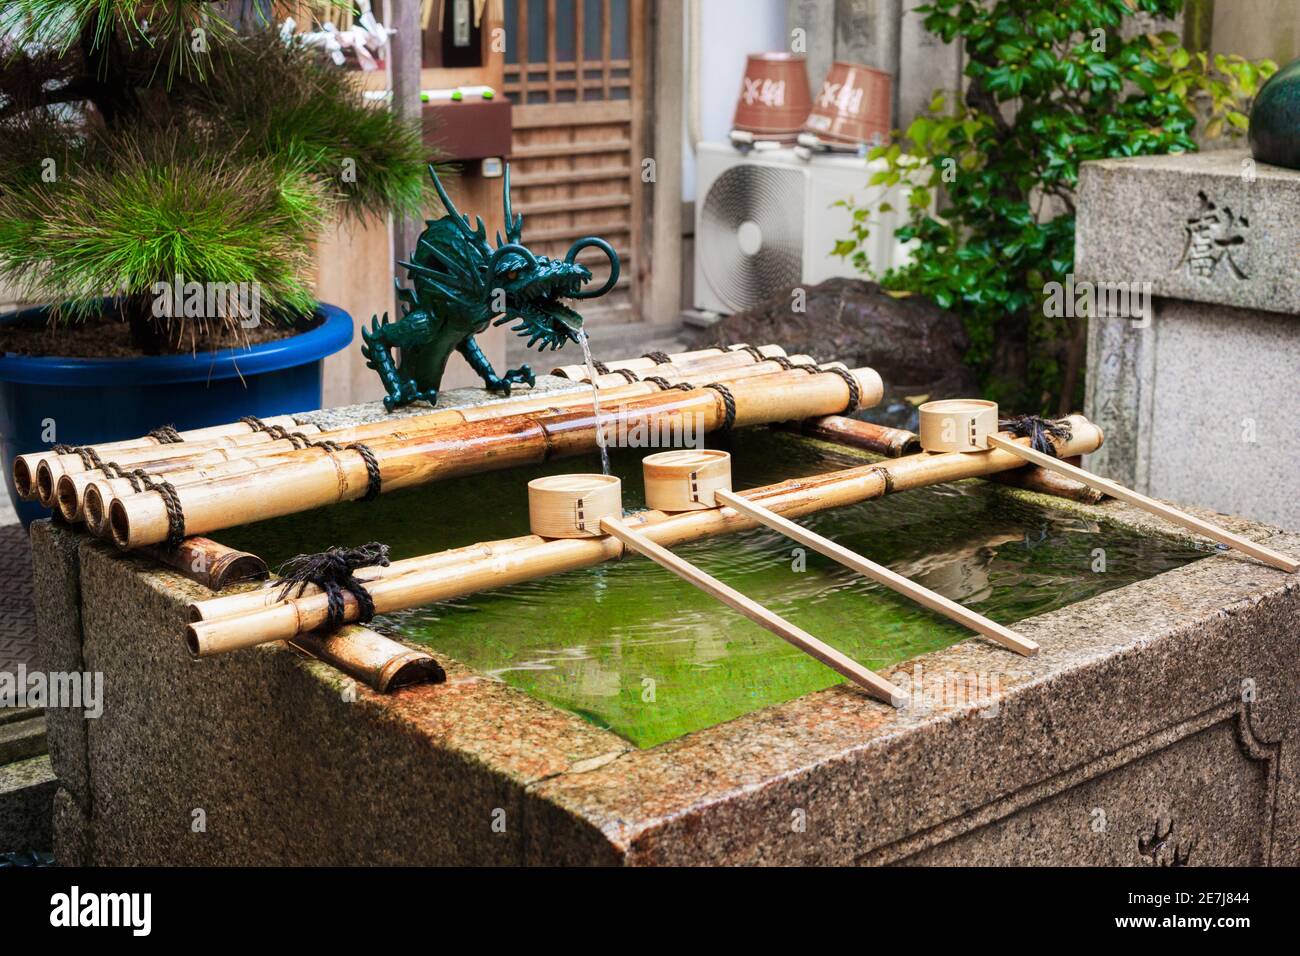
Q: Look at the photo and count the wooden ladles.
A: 3